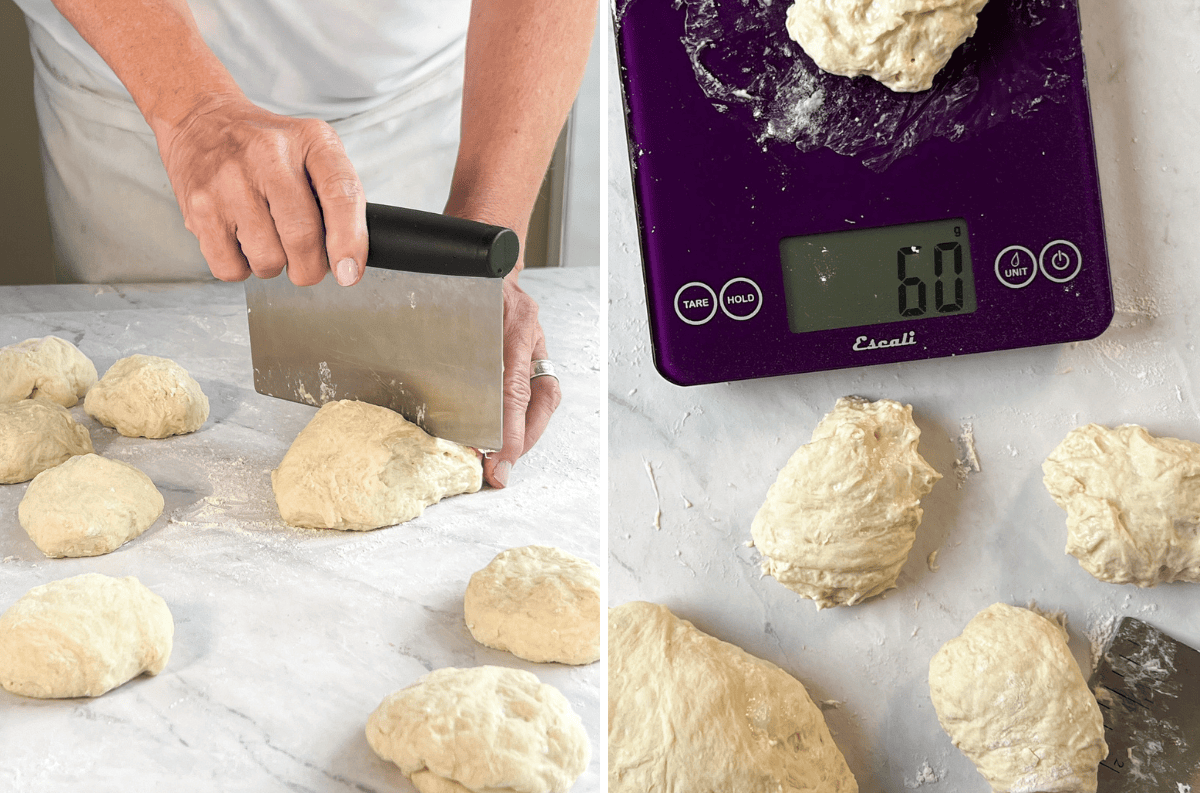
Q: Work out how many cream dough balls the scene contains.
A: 13